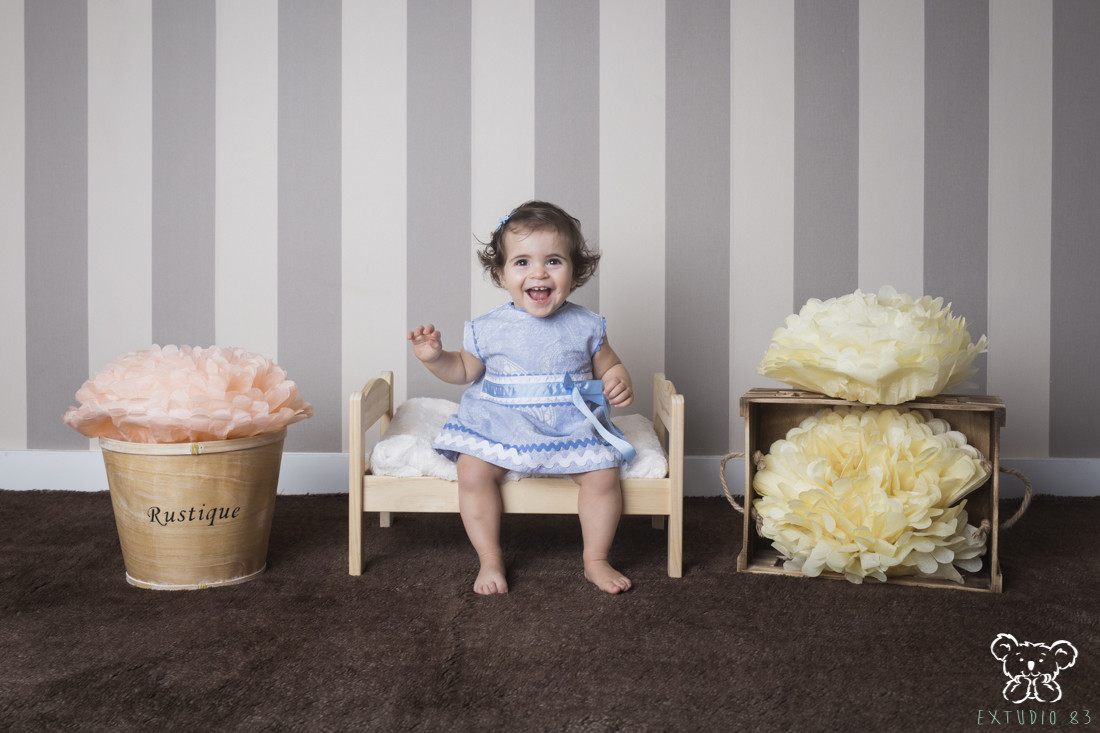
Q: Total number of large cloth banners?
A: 0